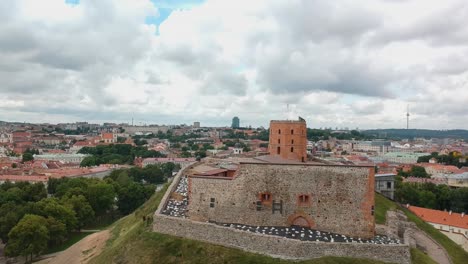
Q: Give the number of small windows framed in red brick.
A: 2